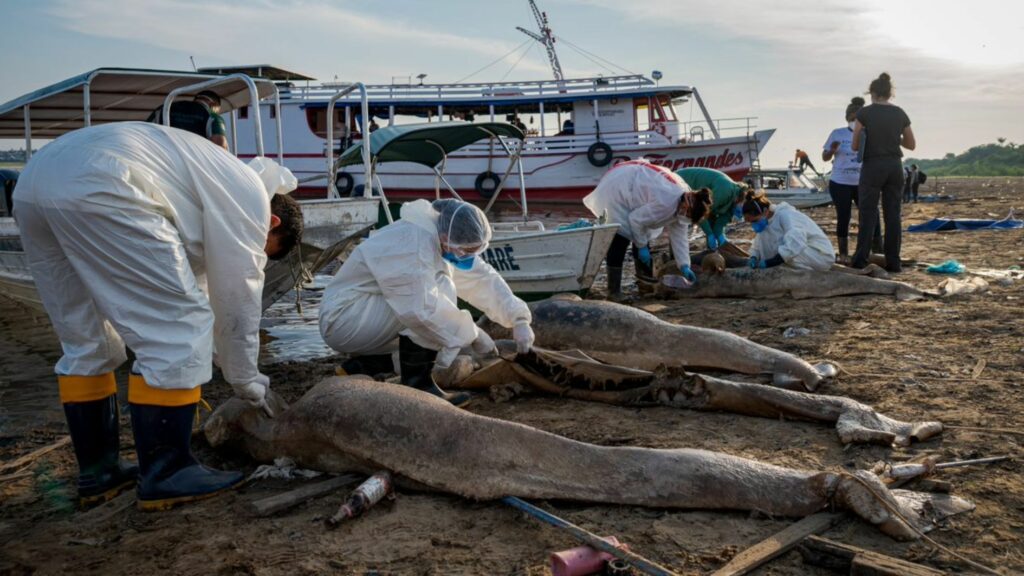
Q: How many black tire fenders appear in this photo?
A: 3